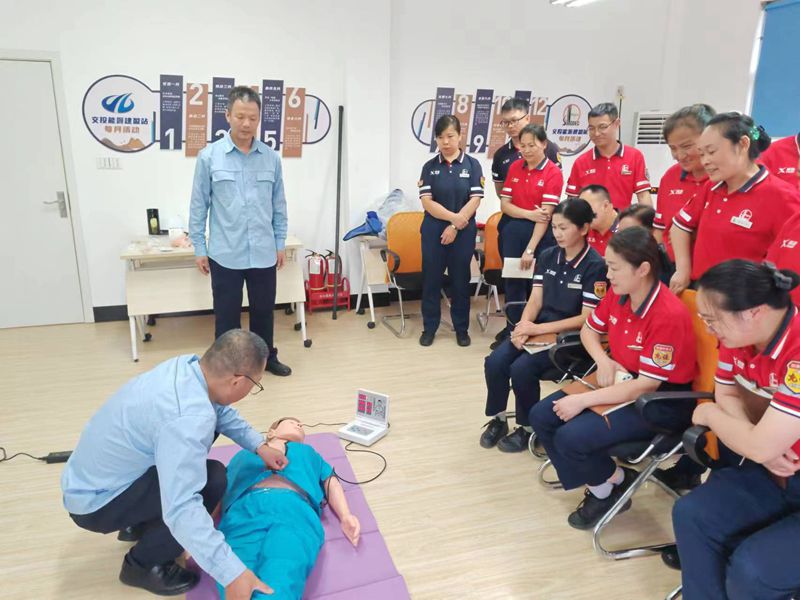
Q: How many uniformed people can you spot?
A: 15